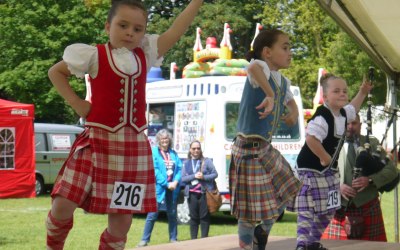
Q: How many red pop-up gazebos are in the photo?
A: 1